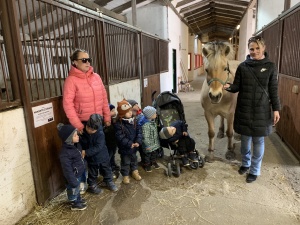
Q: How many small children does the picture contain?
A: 7